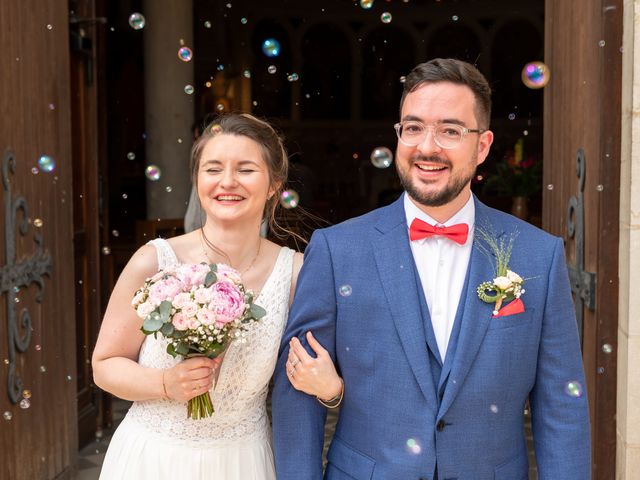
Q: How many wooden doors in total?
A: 2